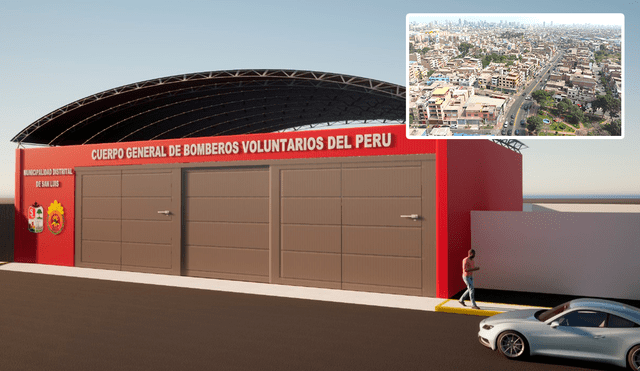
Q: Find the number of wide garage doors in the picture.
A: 3